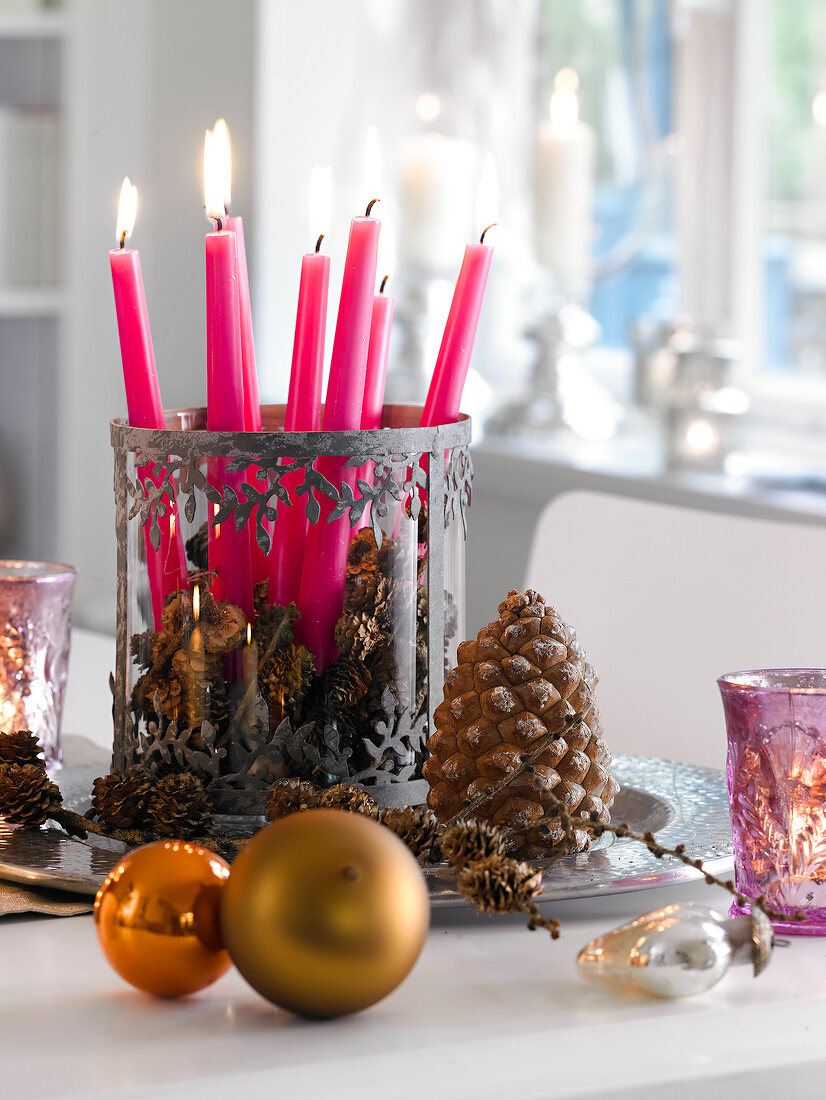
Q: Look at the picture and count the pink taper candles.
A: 7